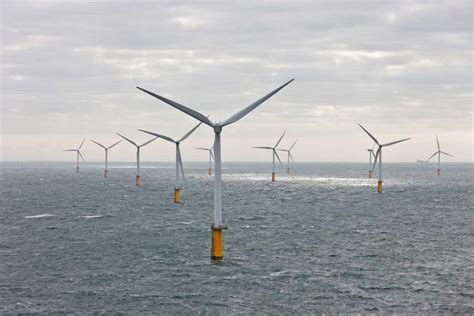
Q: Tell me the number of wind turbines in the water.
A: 11